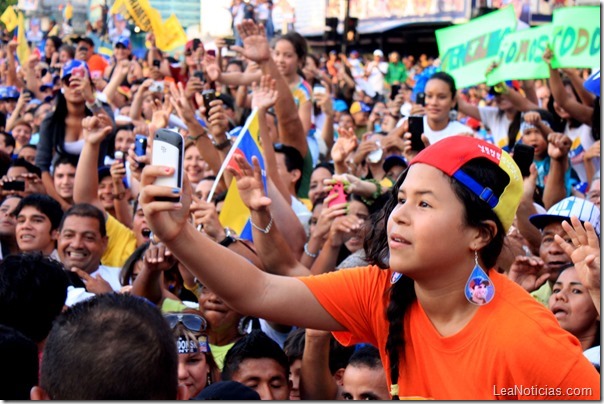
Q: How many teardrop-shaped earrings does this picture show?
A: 2